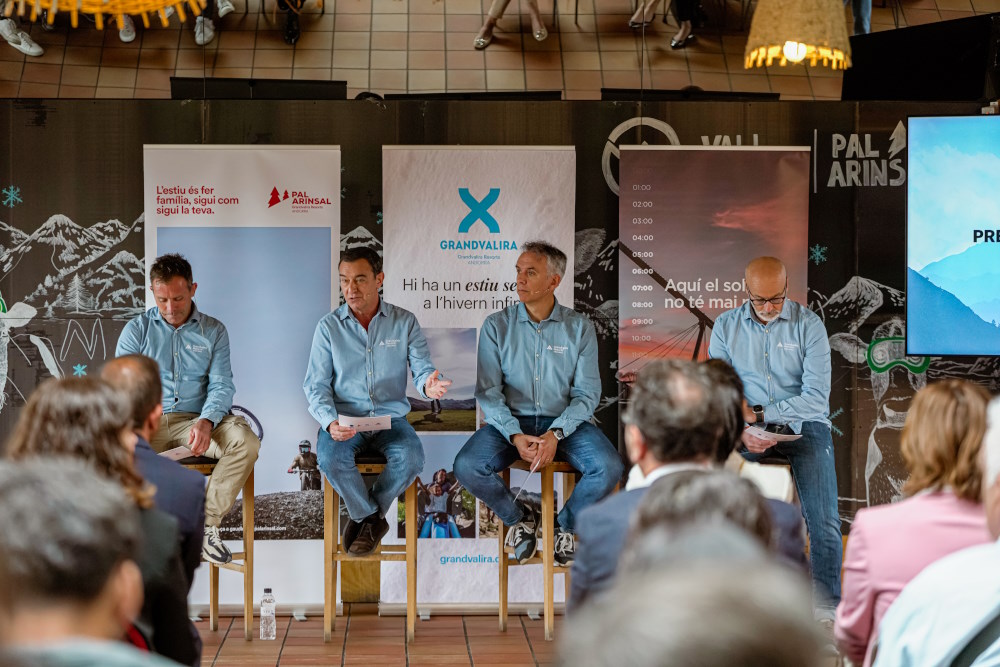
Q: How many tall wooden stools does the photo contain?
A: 4